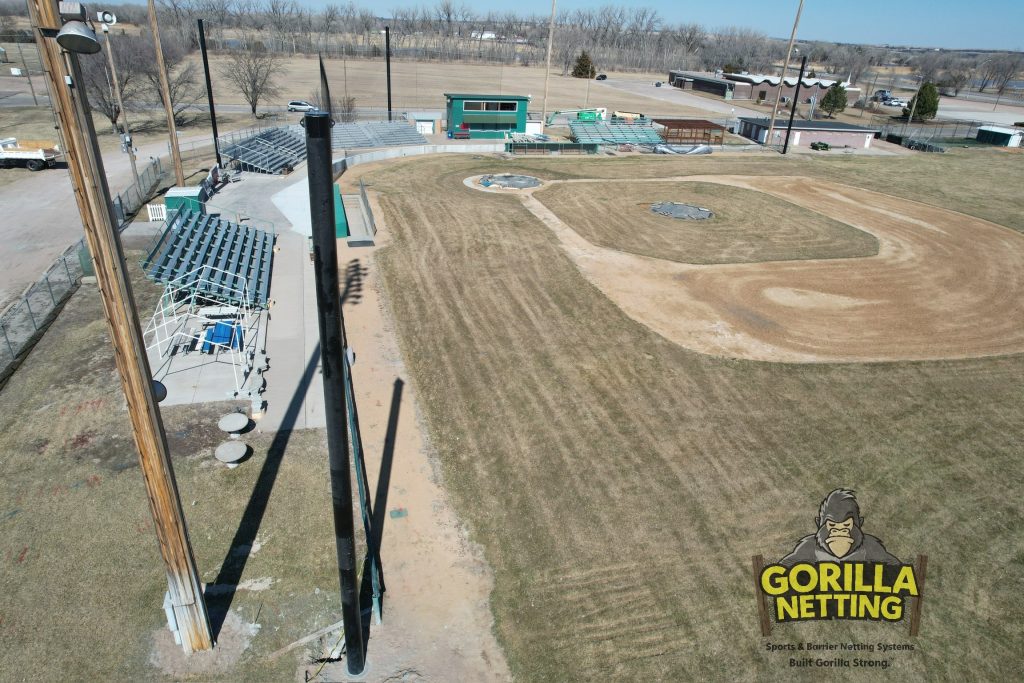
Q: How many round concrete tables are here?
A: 2